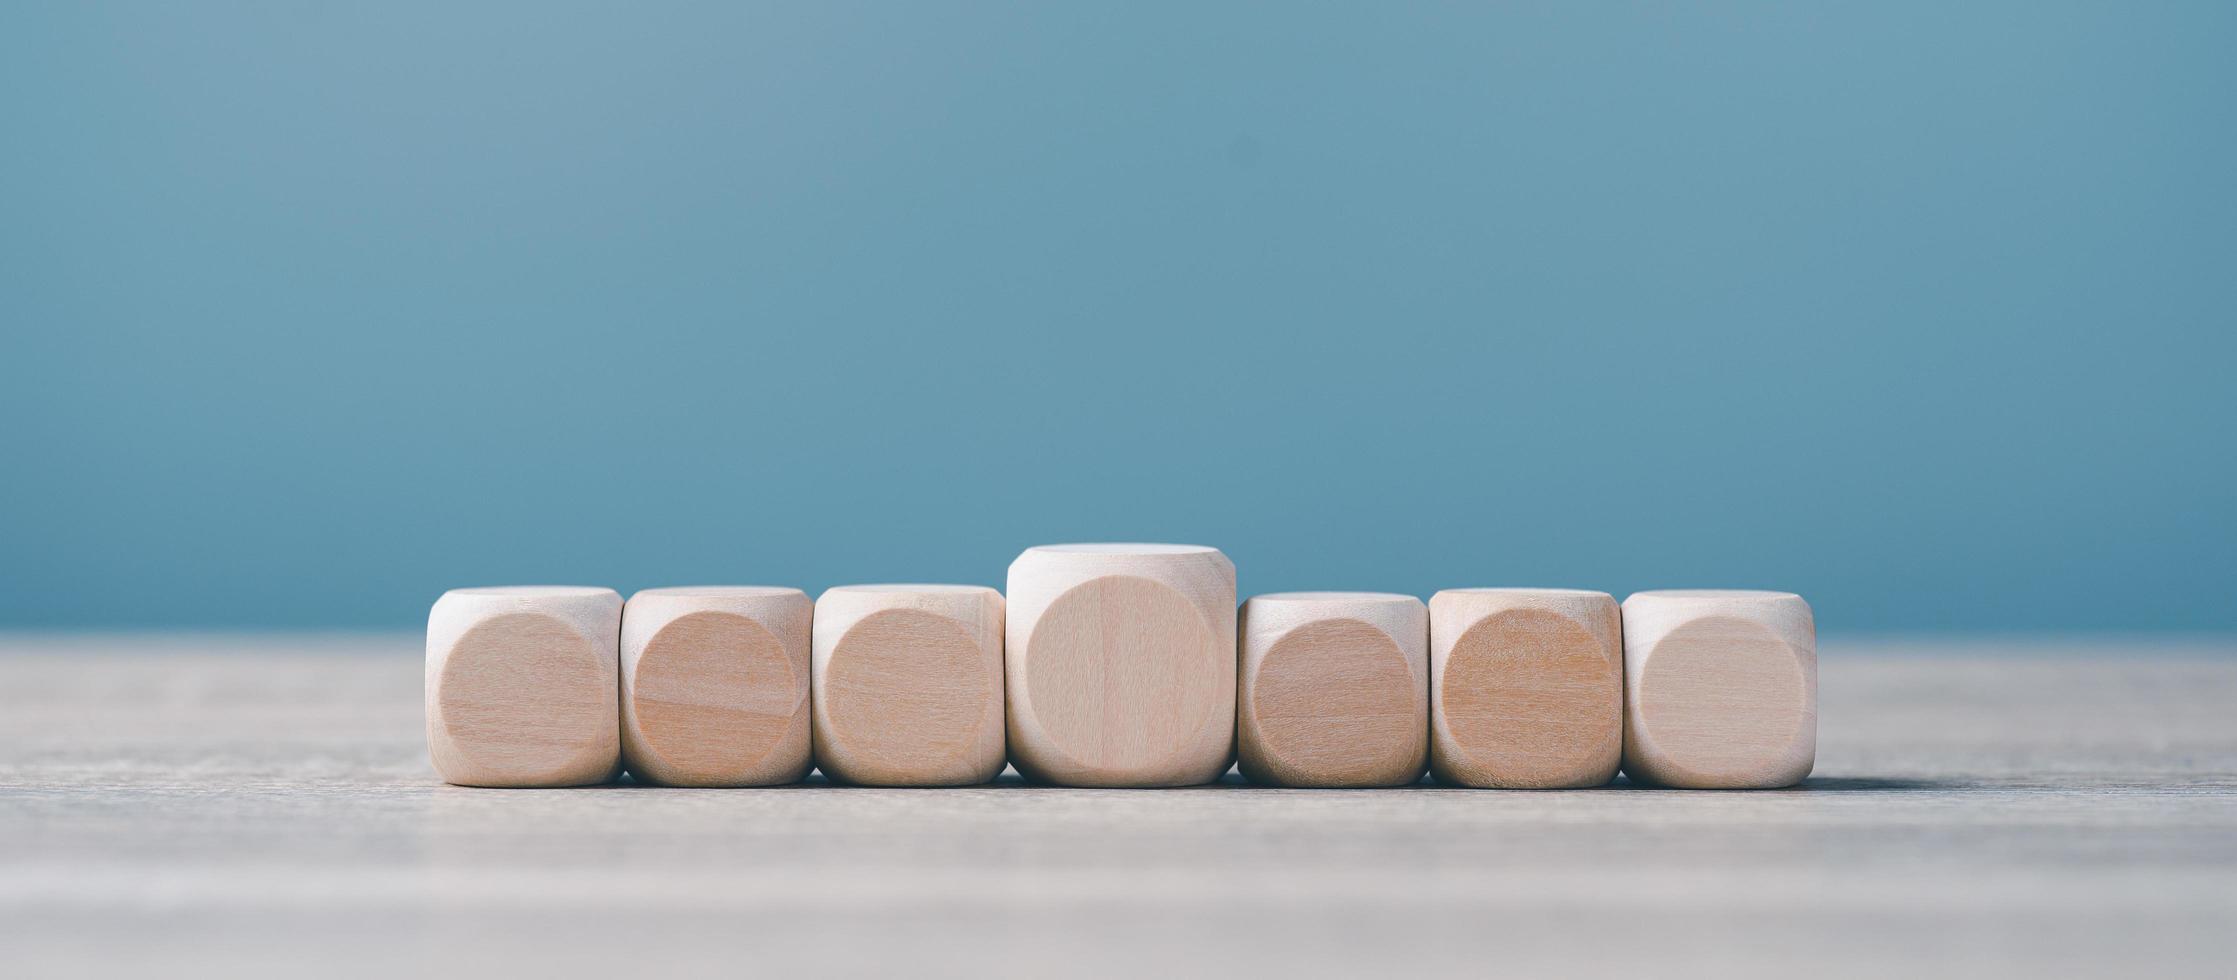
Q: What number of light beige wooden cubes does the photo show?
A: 7